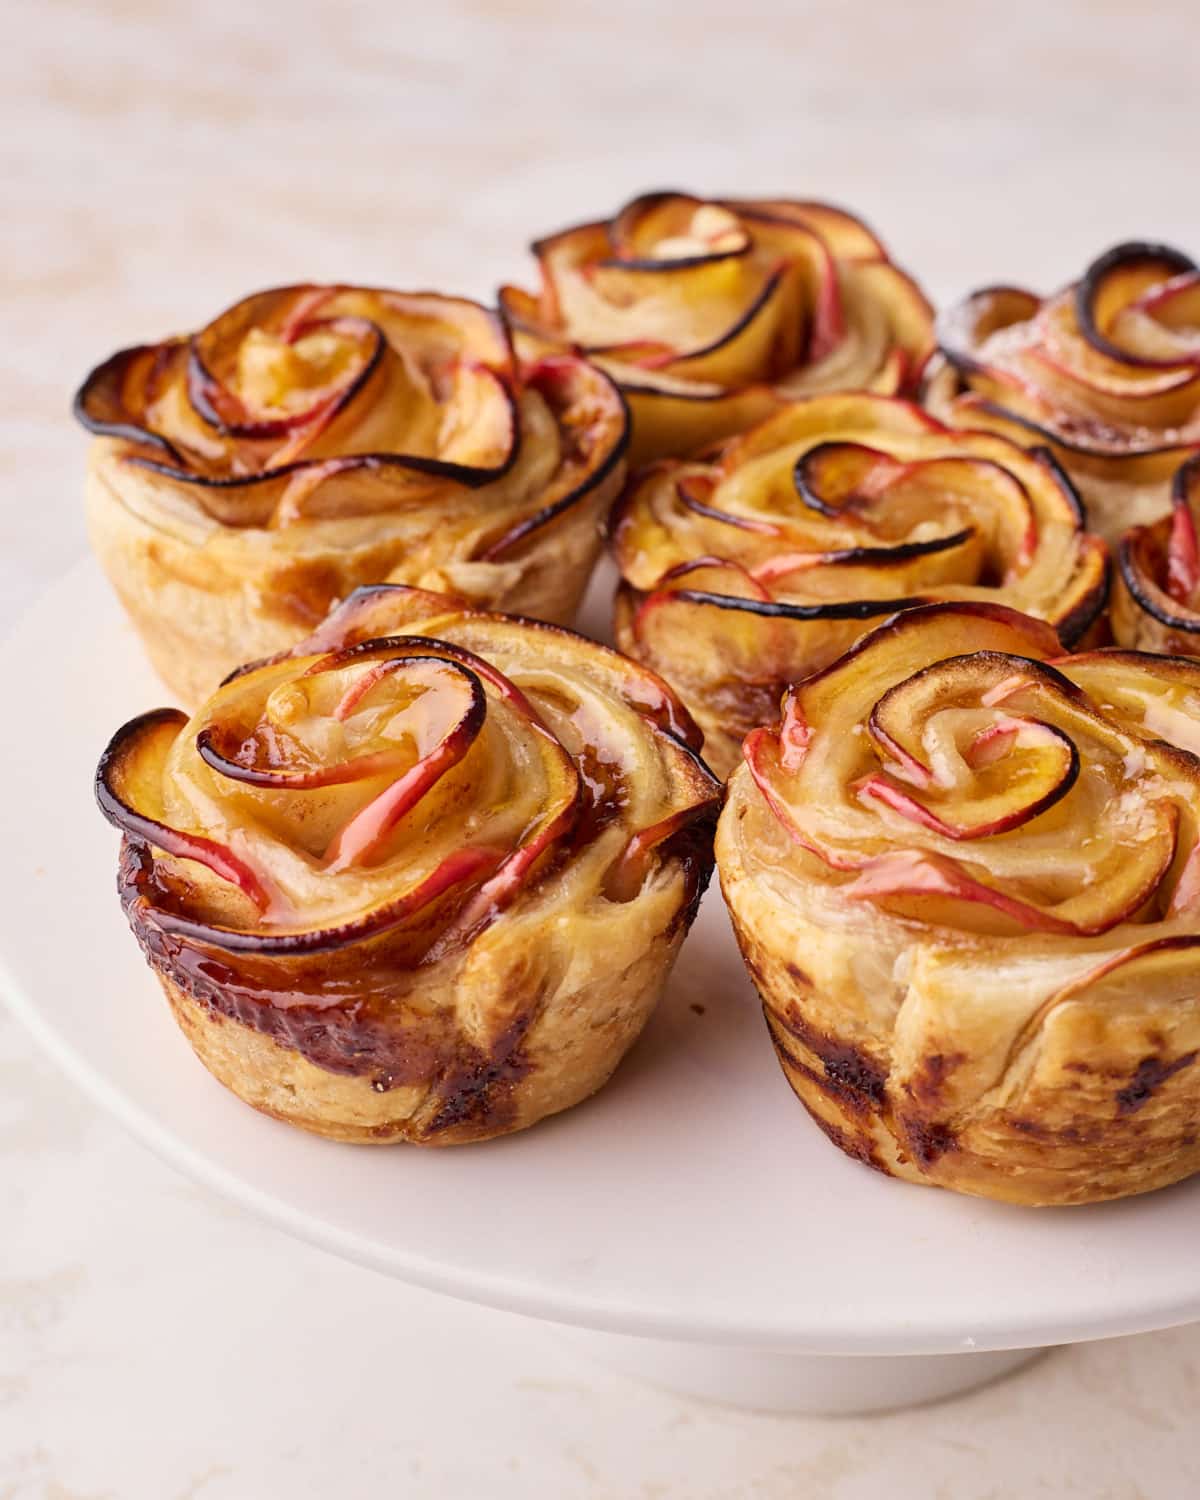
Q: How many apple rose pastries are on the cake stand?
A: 7